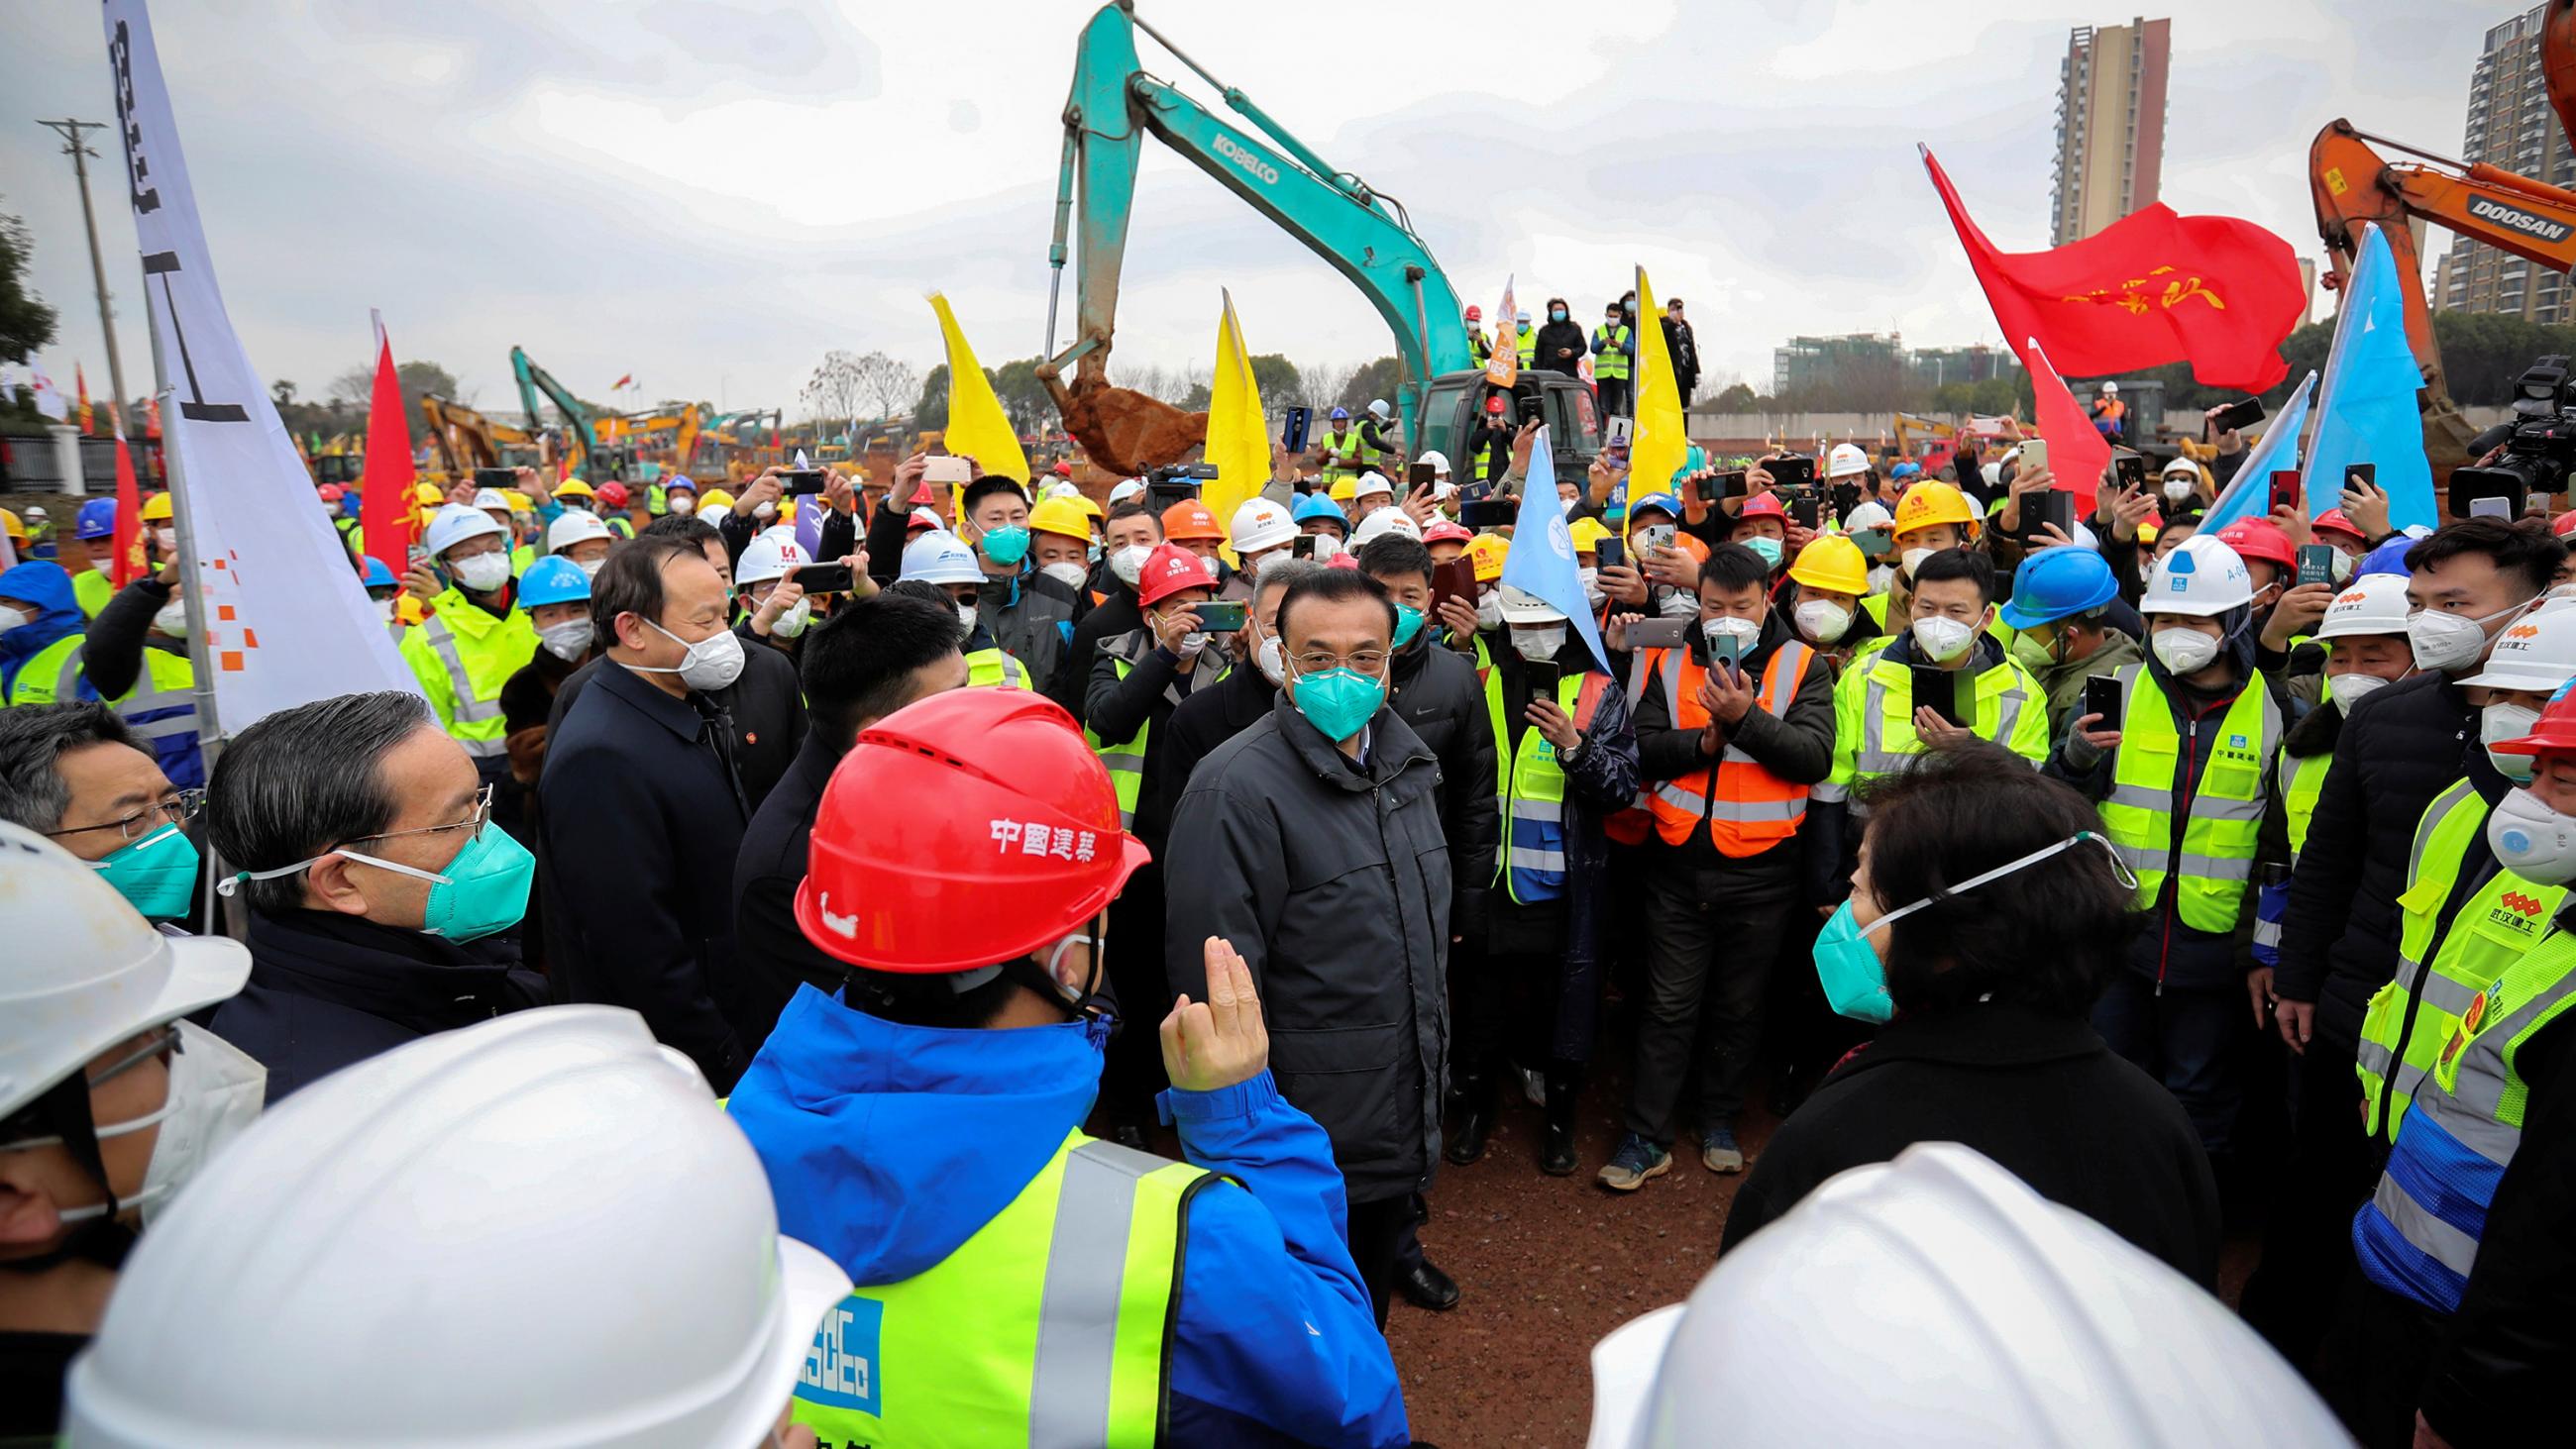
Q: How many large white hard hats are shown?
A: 3